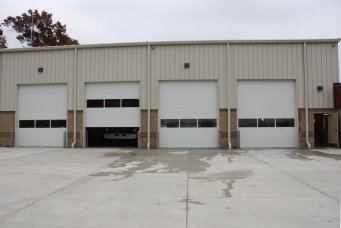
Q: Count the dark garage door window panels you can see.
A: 12